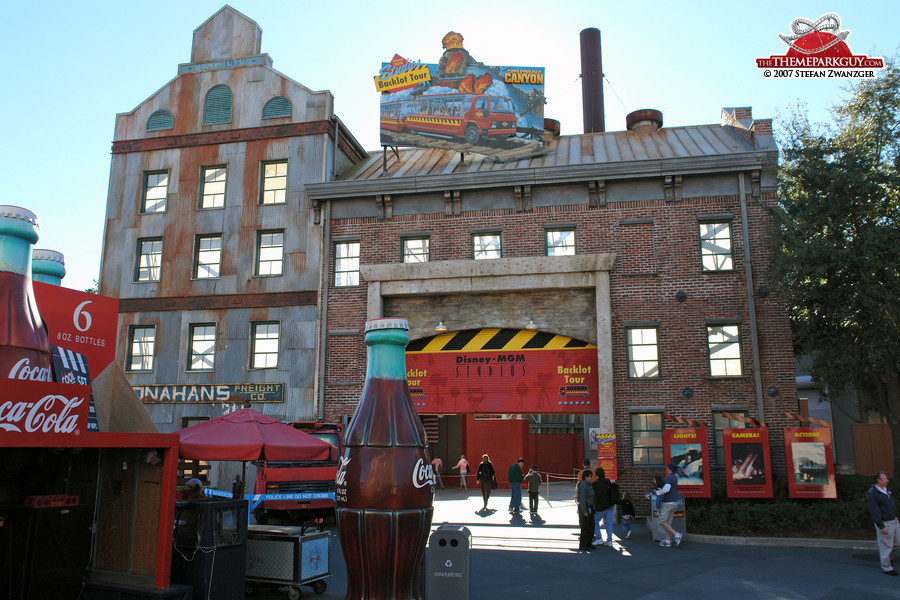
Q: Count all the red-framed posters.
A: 3